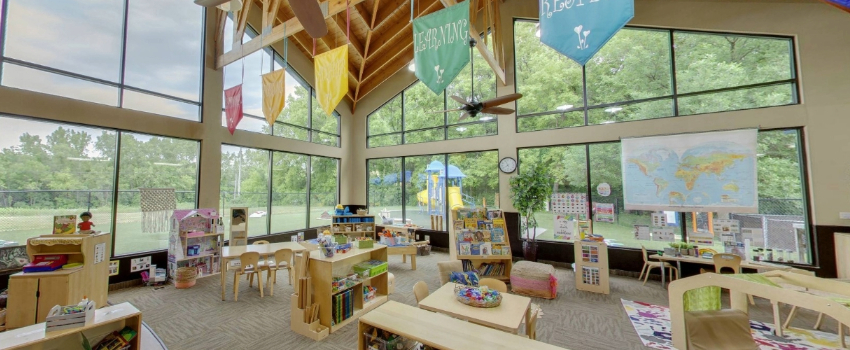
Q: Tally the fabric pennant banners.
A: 5